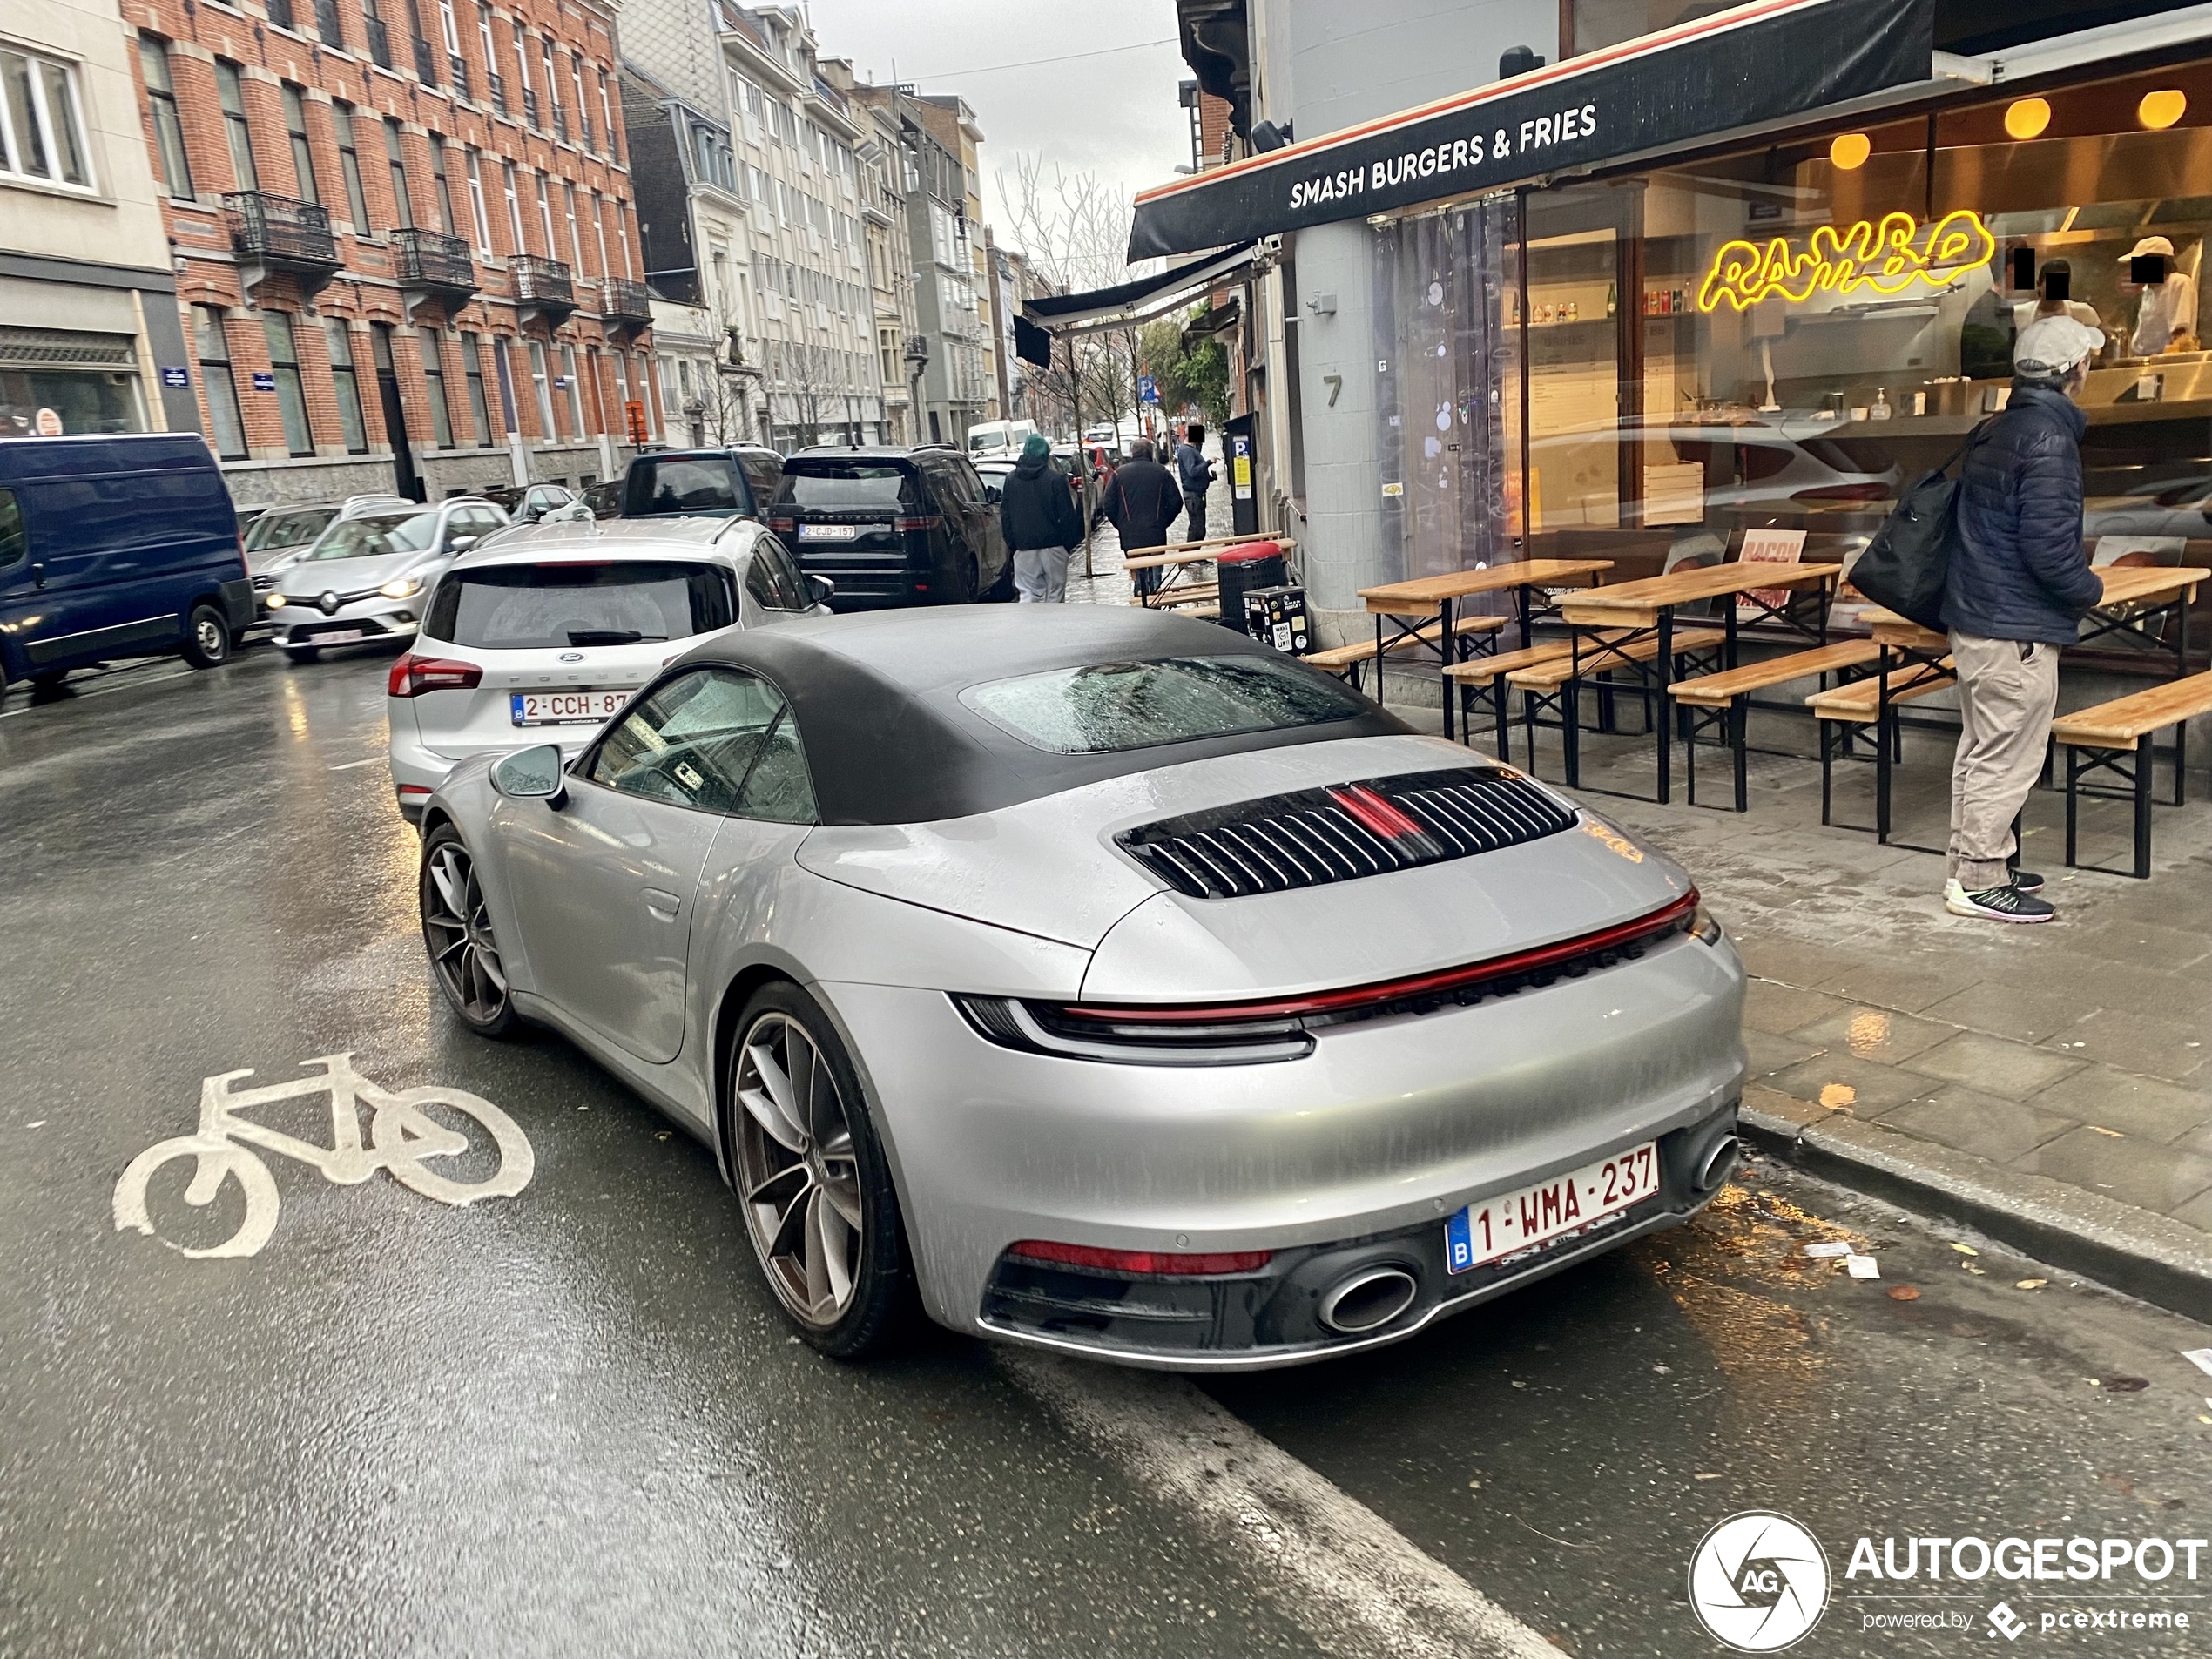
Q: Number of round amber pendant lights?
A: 3